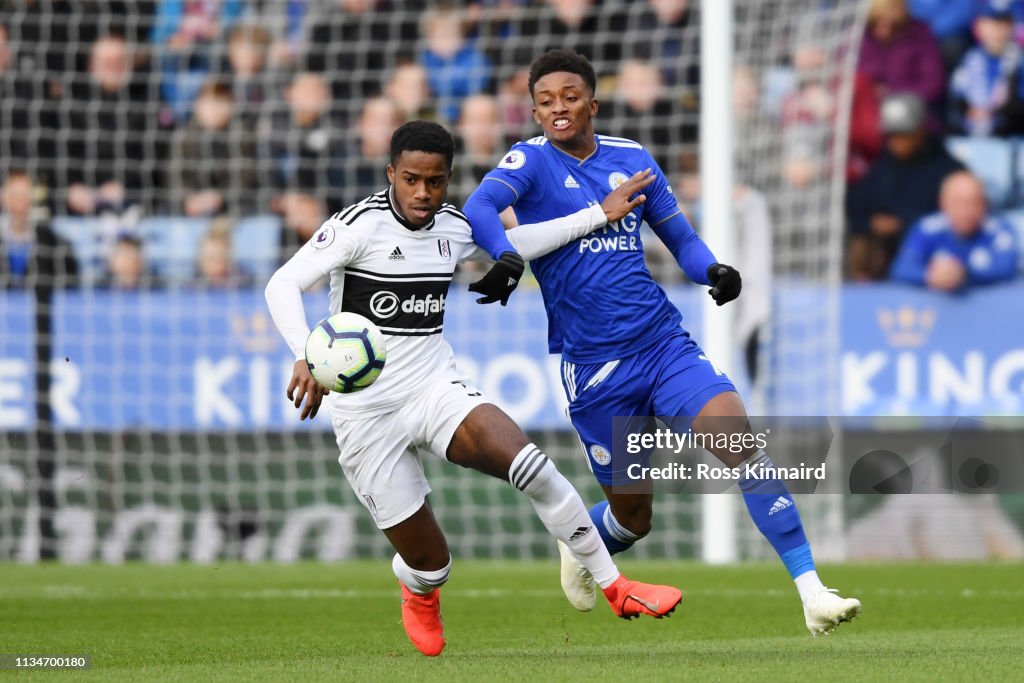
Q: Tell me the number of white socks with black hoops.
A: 2